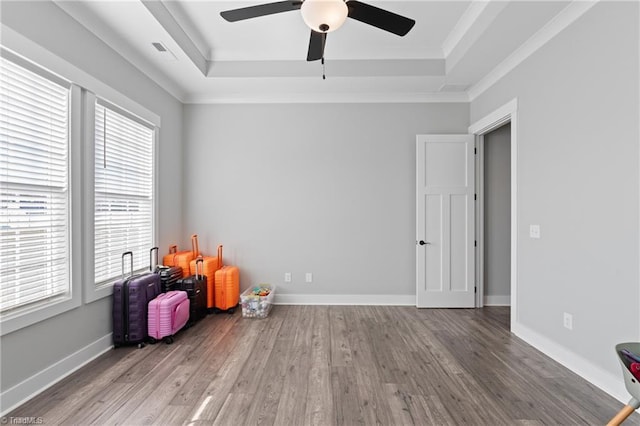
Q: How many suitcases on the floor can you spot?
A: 7